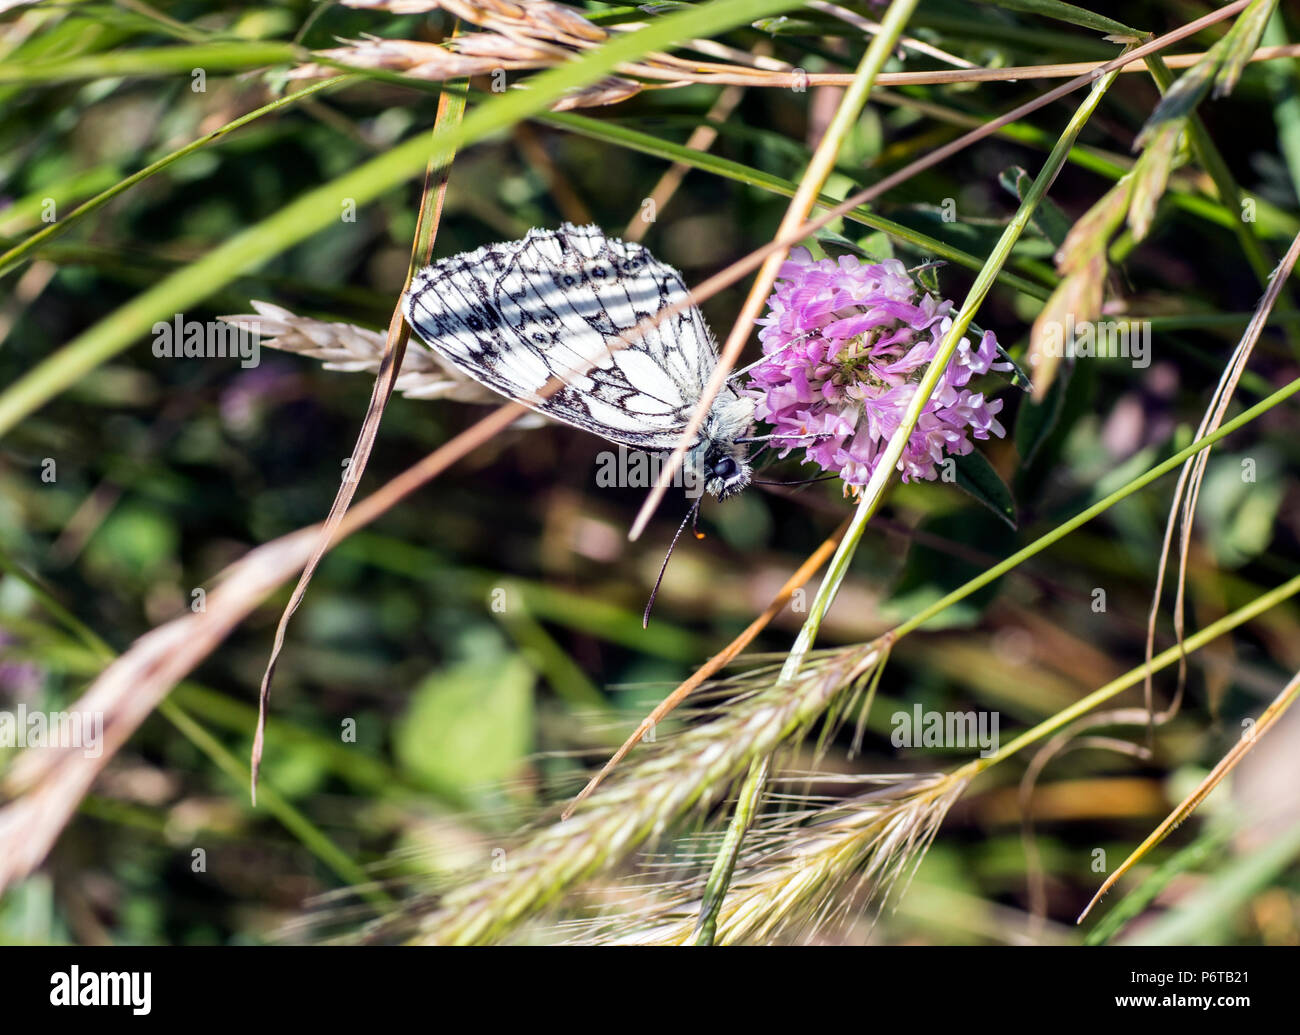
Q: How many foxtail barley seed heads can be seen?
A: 2